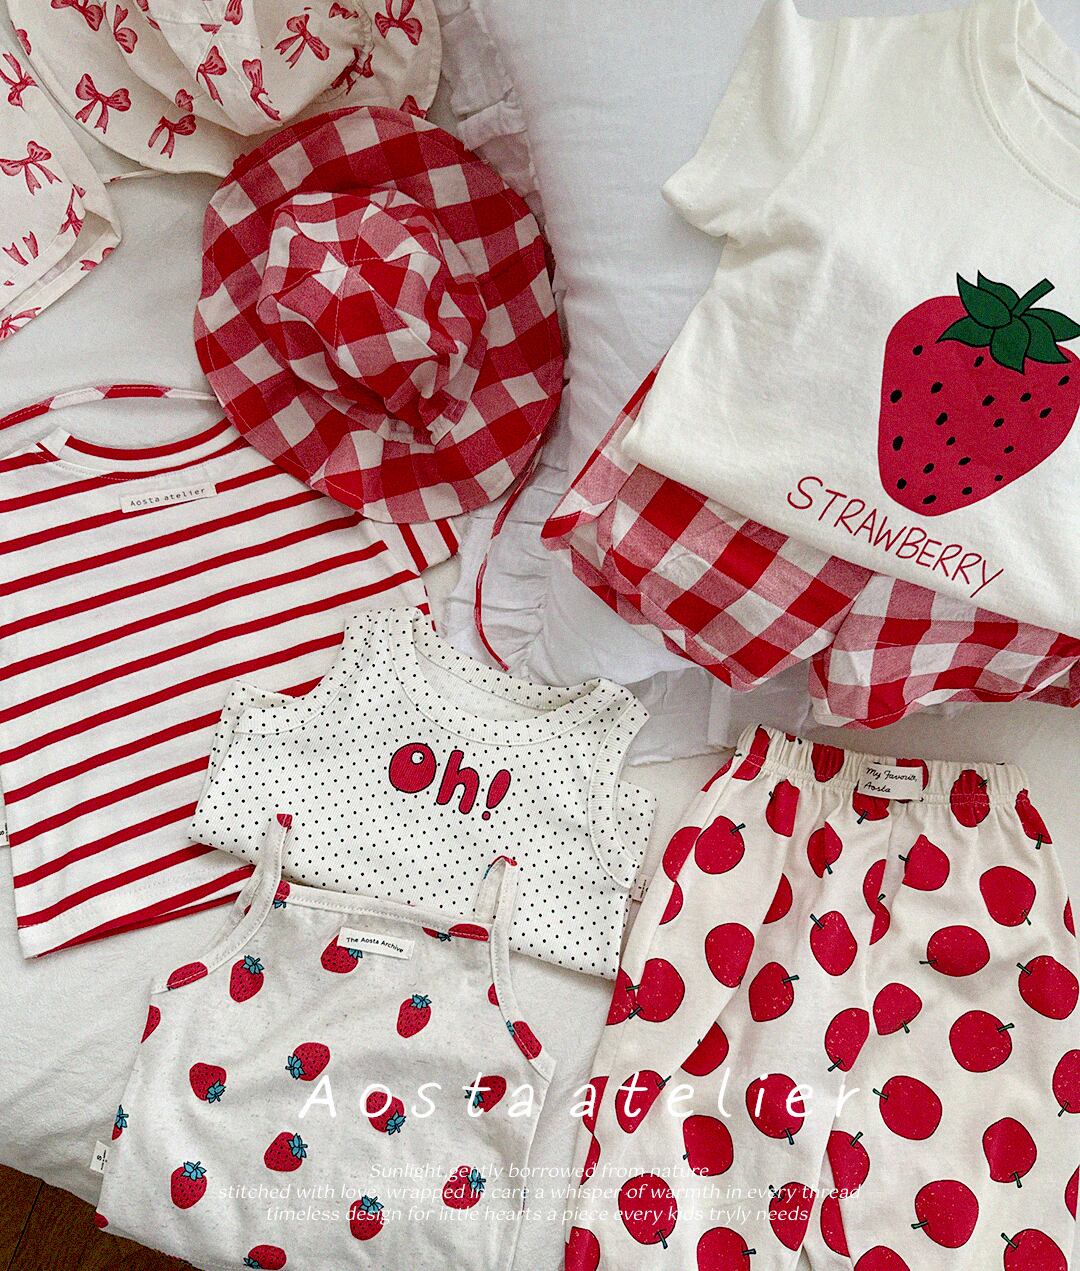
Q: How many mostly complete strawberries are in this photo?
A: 13